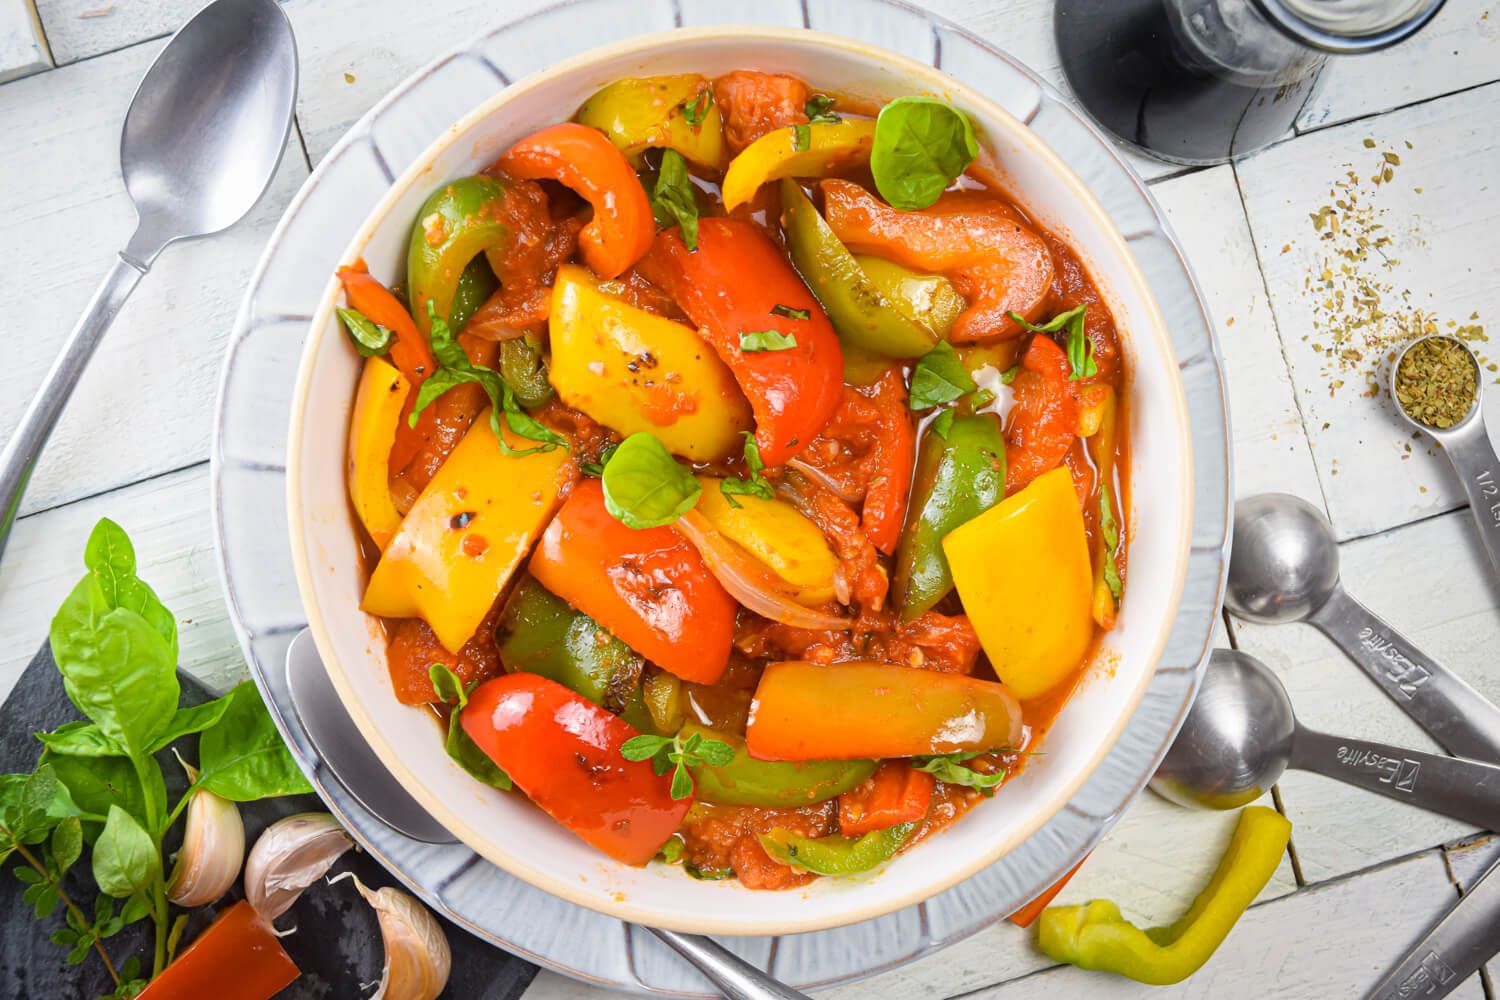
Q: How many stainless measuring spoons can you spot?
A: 4